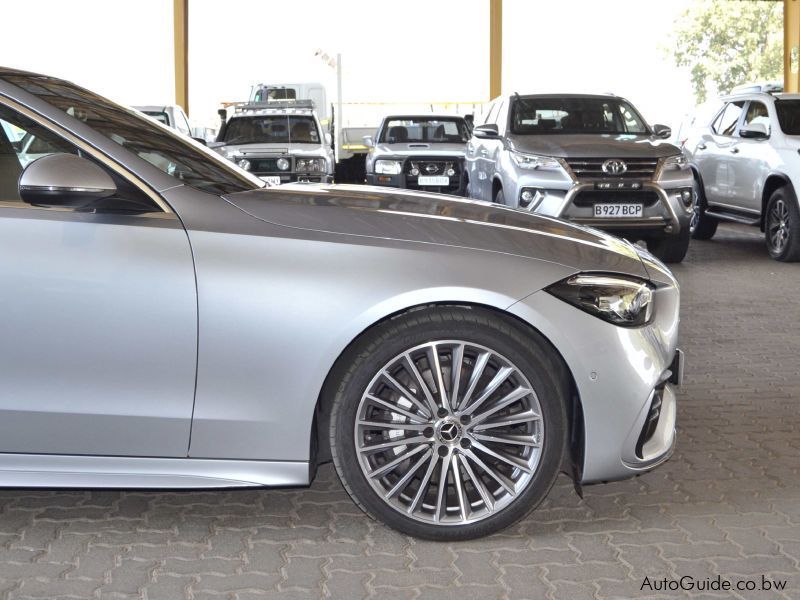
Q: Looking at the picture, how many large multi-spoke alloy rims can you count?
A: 1